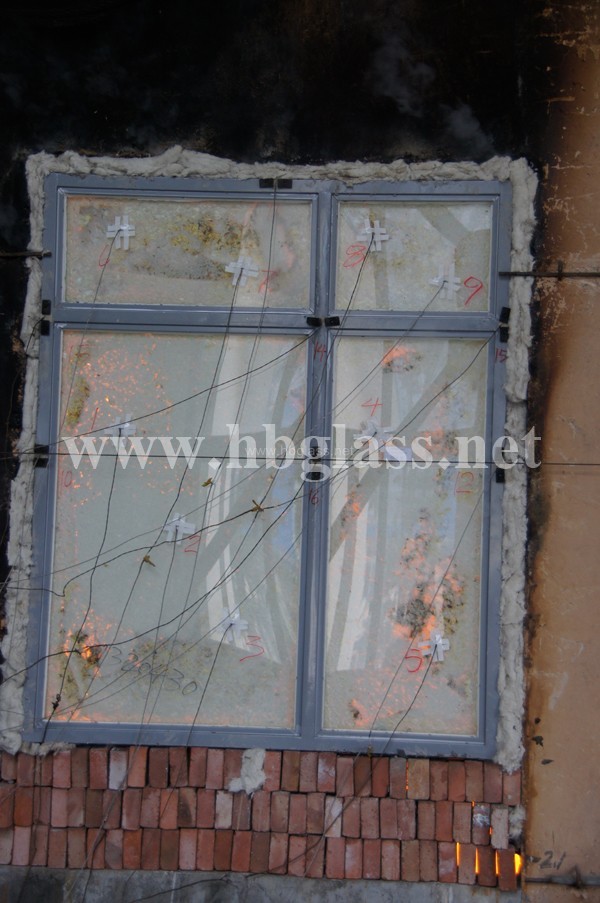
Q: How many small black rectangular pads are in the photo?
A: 14